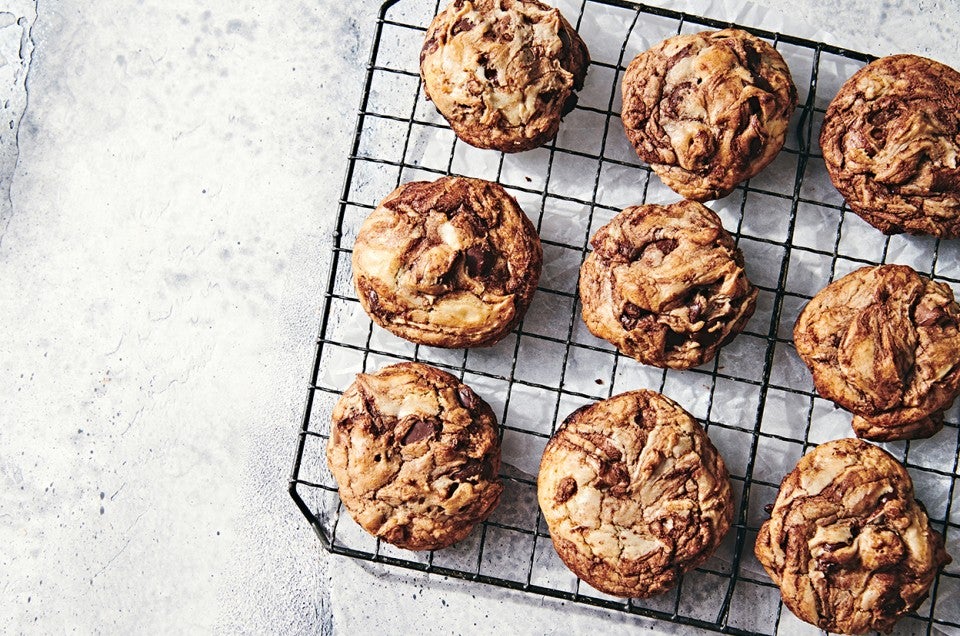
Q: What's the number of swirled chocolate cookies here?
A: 9